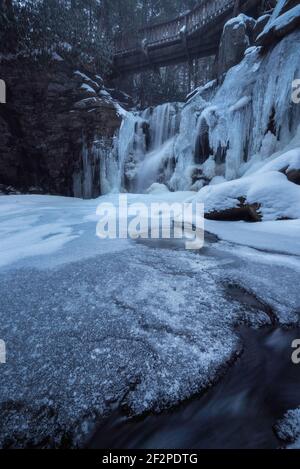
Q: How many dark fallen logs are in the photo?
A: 1